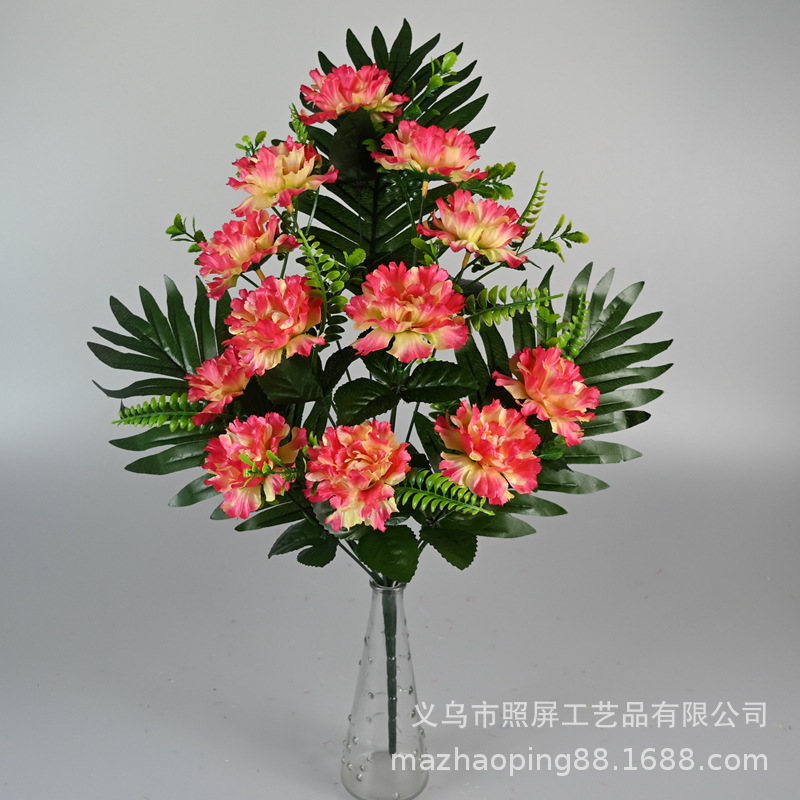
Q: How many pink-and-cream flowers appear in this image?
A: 12